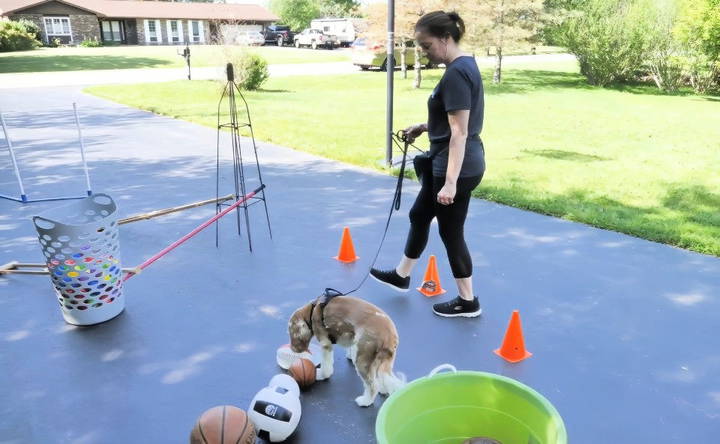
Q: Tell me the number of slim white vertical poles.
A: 2